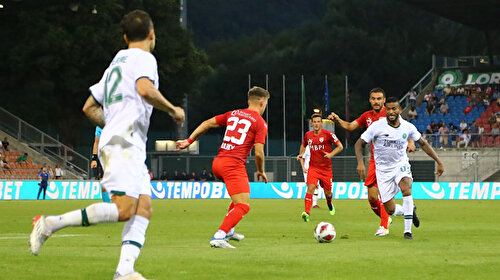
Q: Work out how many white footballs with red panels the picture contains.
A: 1